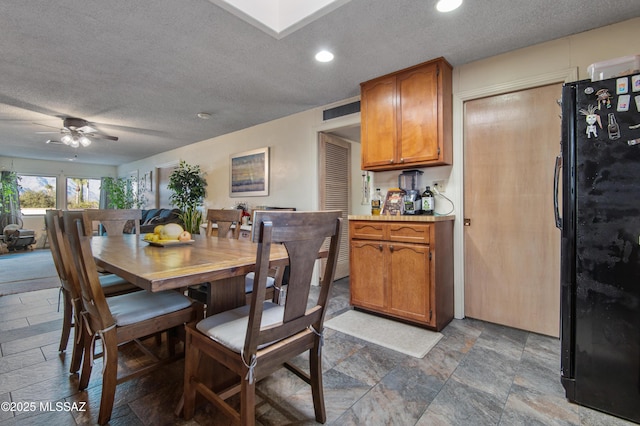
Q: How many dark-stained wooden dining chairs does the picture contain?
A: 6